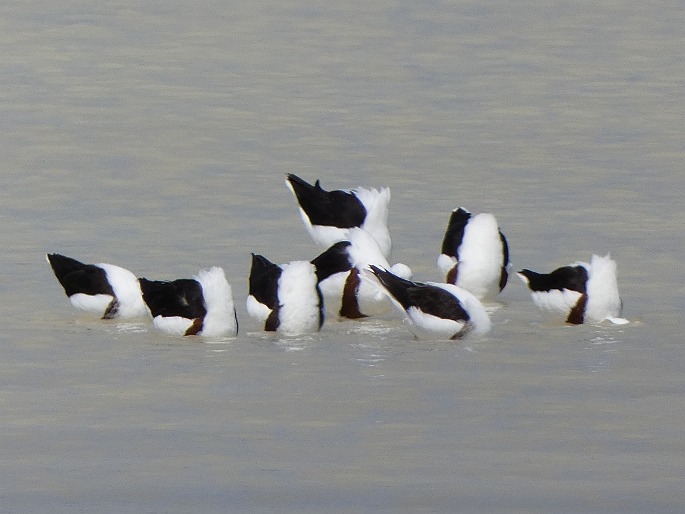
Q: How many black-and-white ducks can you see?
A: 8